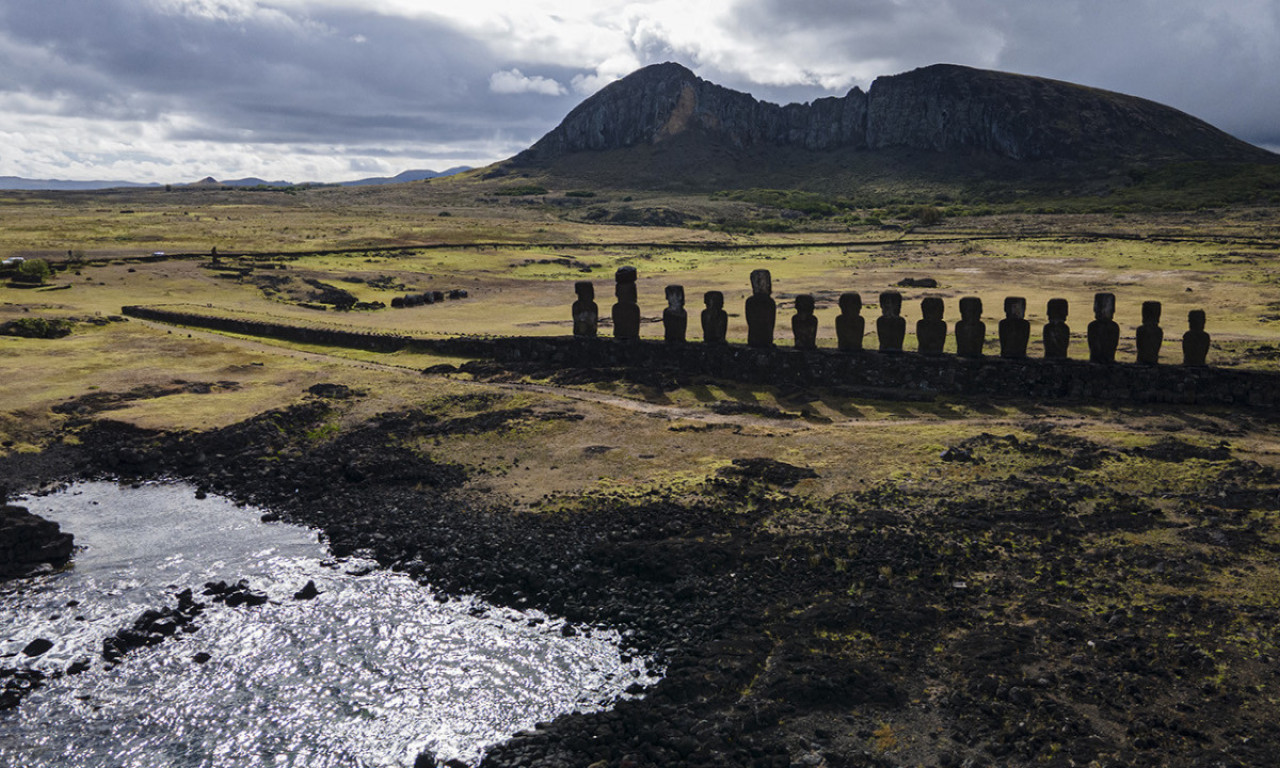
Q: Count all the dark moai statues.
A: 15